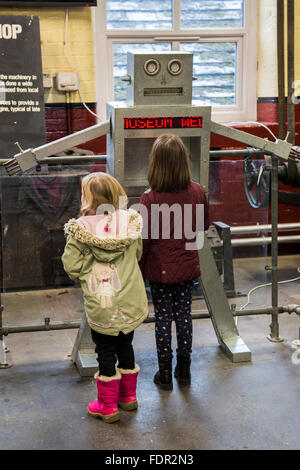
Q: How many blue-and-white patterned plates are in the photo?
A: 0